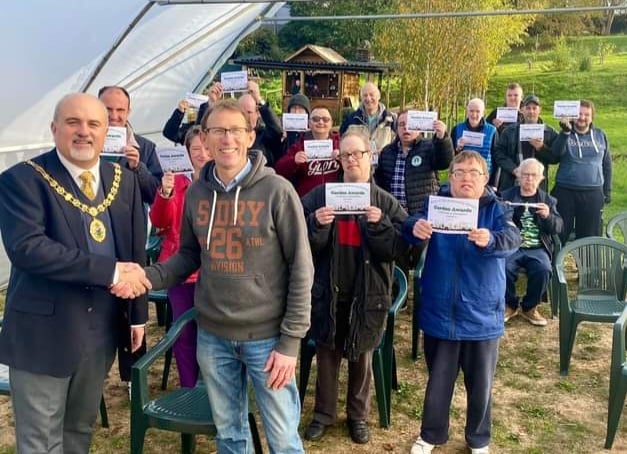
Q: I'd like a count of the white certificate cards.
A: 14